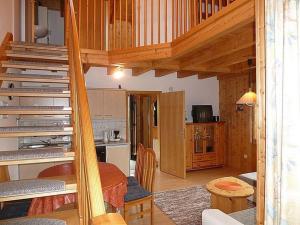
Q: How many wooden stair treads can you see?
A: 10